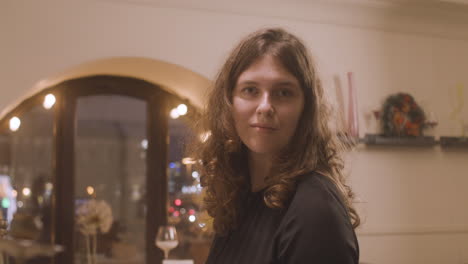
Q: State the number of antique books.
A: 0